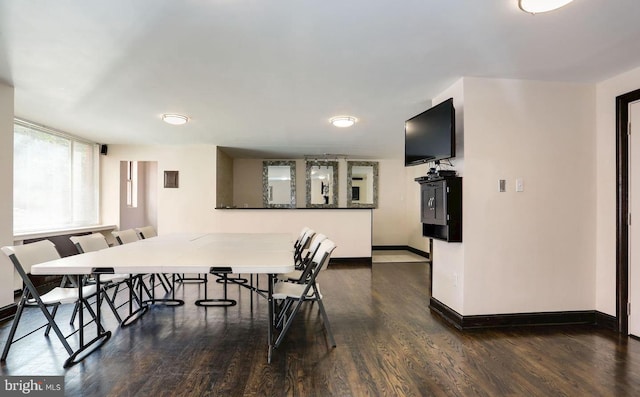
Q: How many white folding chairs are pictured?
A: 8